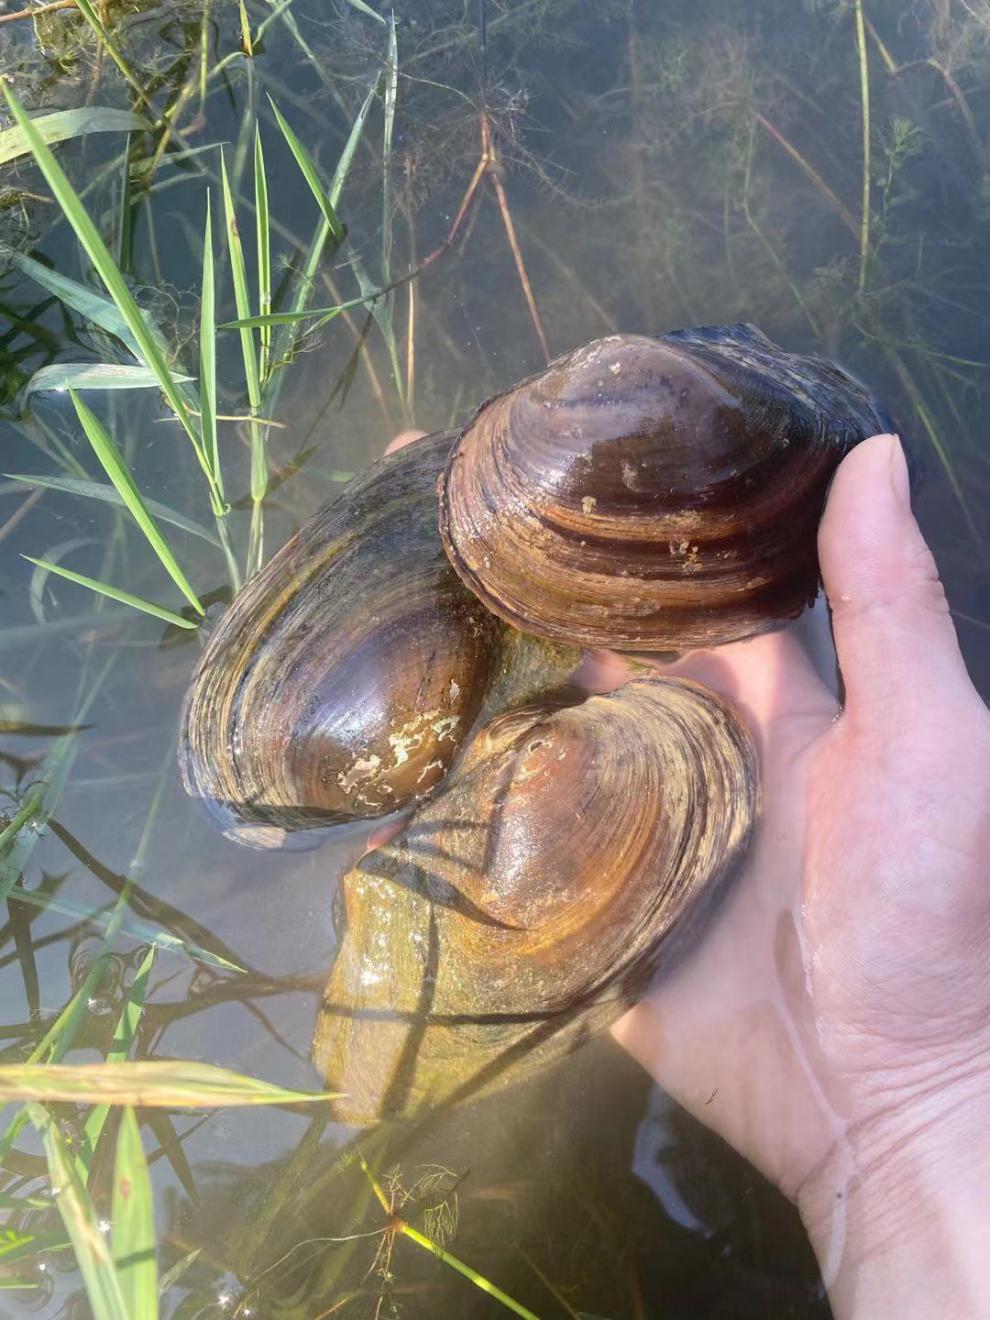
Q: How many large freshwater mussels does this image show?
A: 3